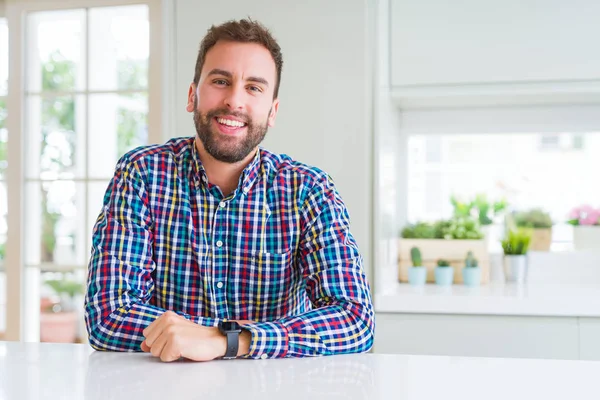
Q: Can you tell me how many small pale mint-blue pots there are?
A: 3